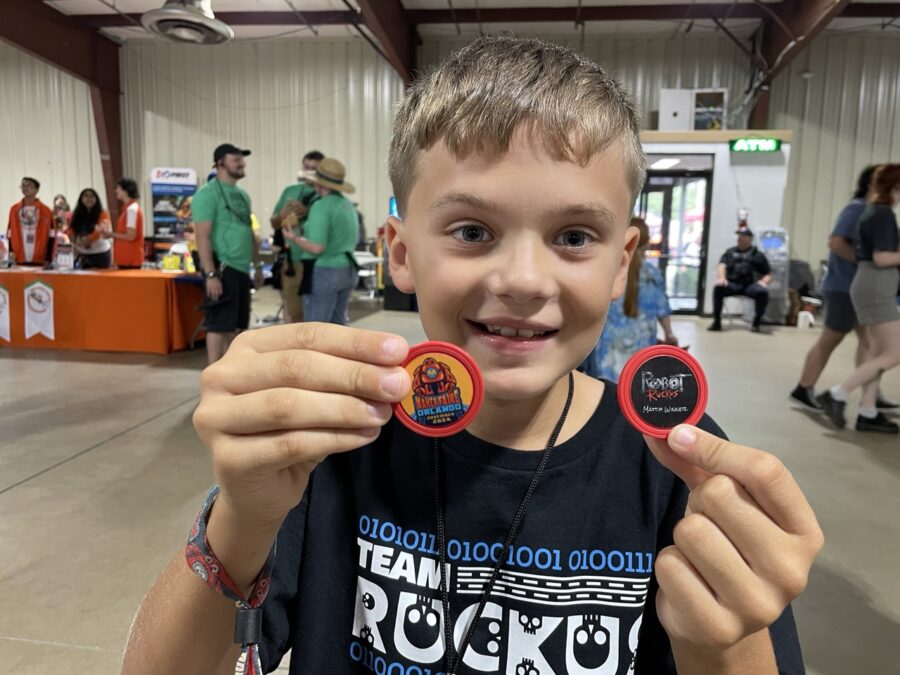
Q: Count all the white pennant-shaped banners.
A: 2